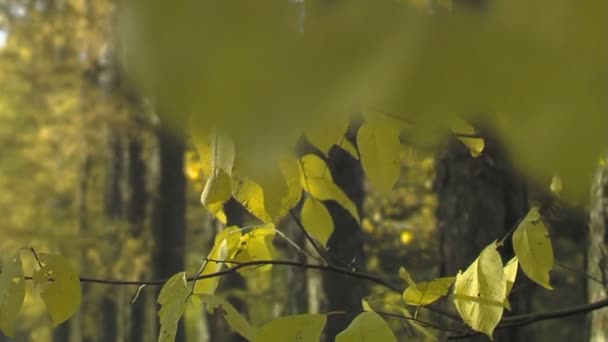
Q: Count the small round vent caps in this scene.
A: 0